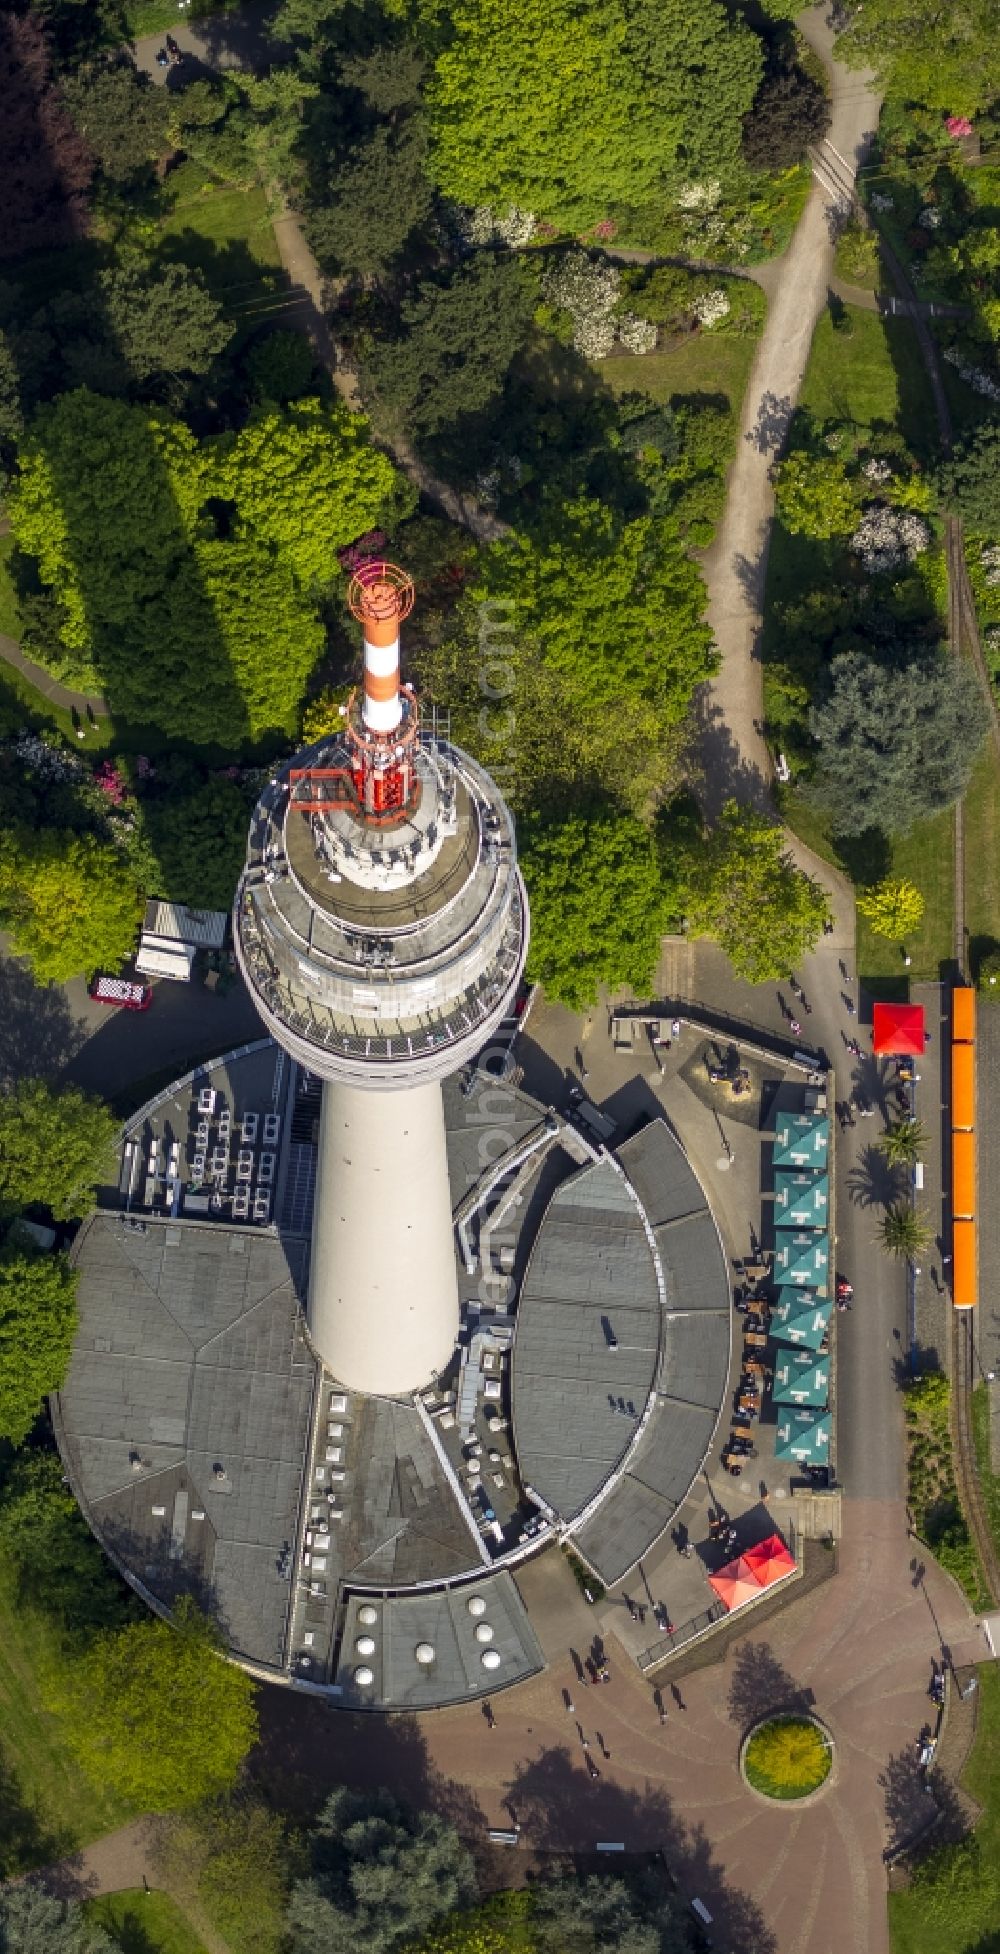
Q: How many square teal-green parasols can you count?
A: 6